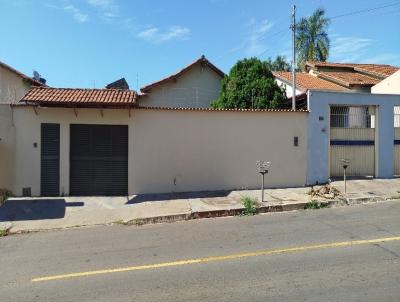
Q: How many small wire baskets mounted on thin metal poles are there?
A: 2